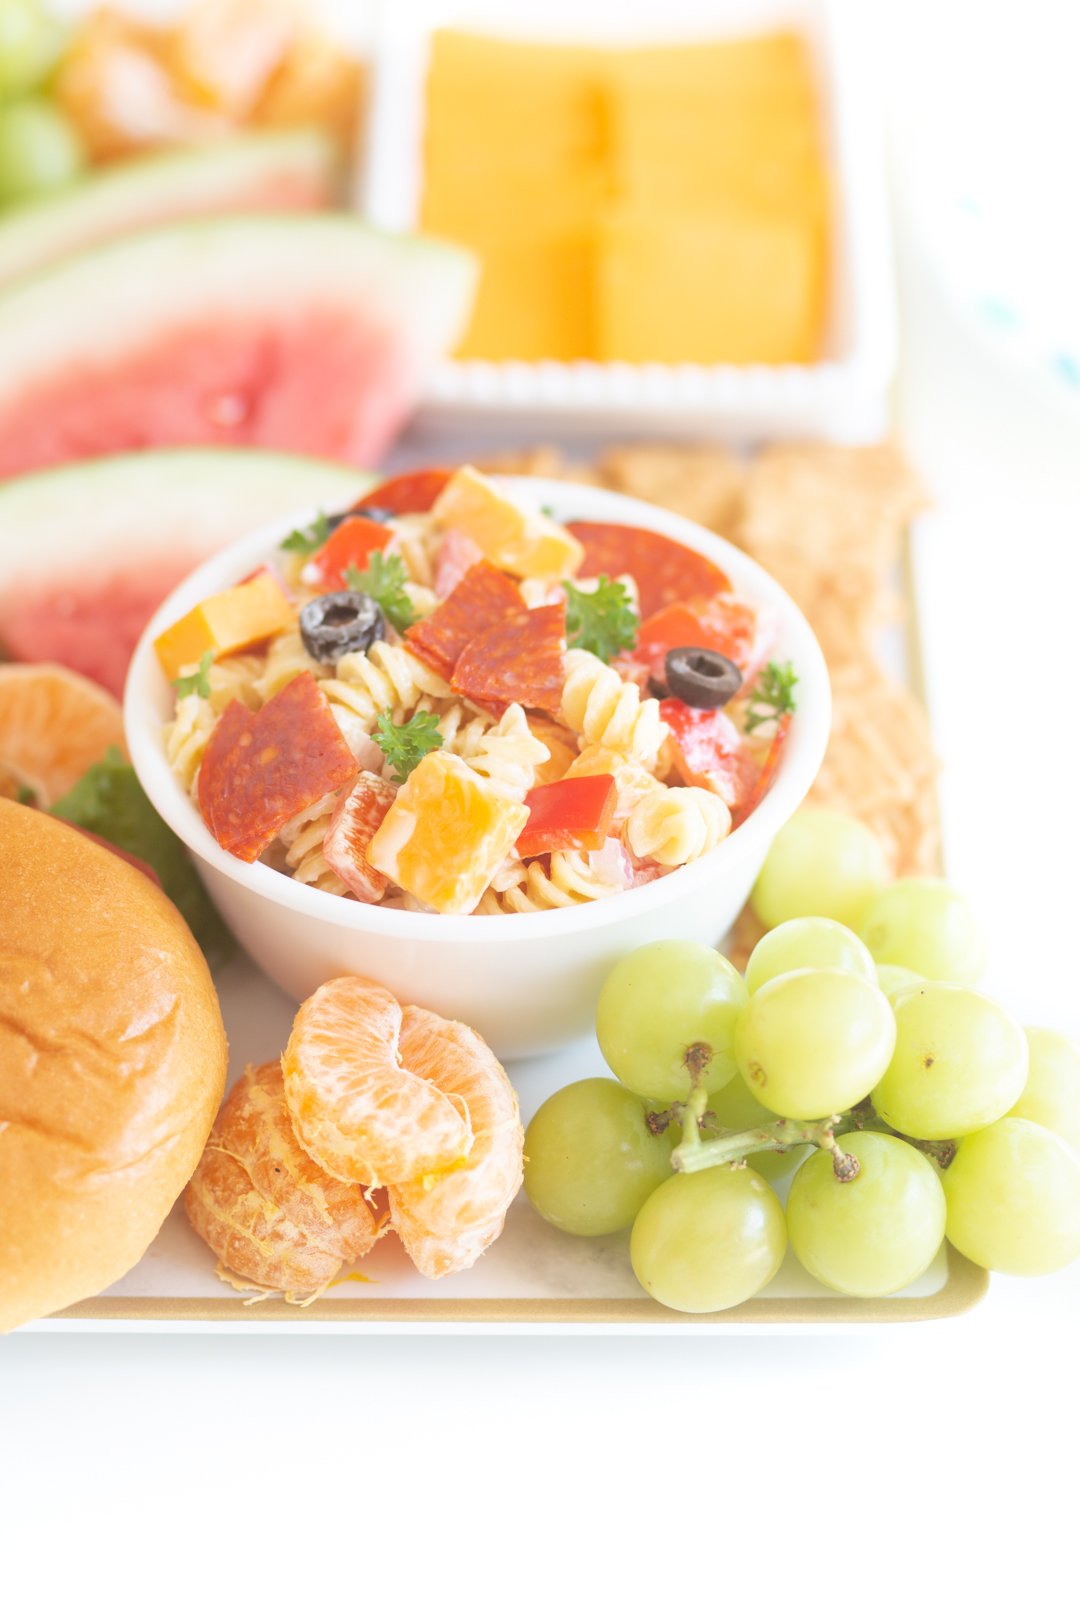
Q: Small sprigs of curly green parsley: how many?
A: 6